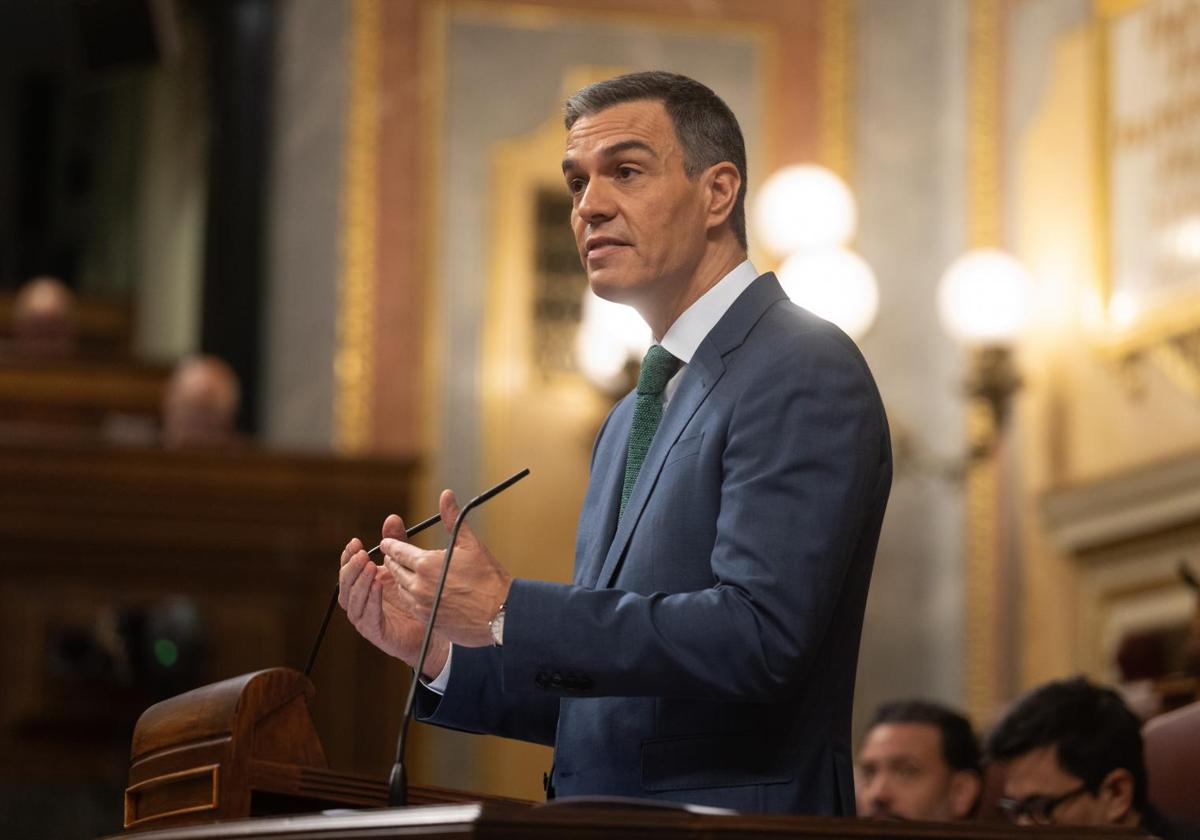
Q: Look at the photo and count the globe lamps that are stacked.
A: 2